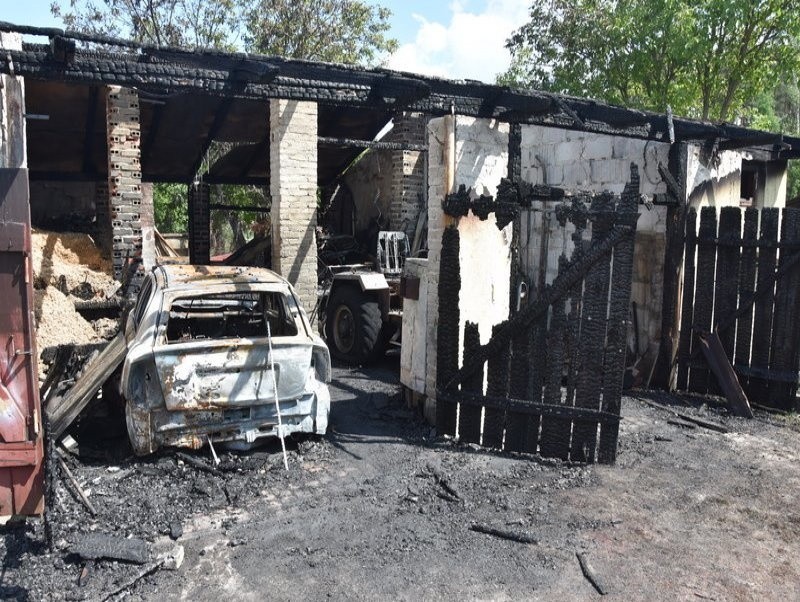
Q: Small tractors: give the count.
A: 1